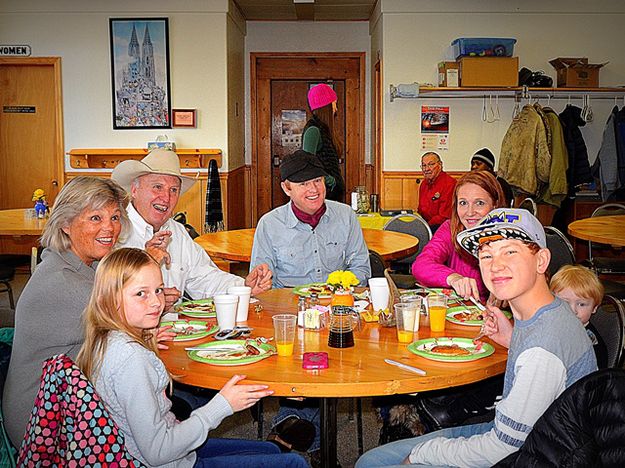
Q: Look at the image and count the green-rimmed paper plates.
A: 7